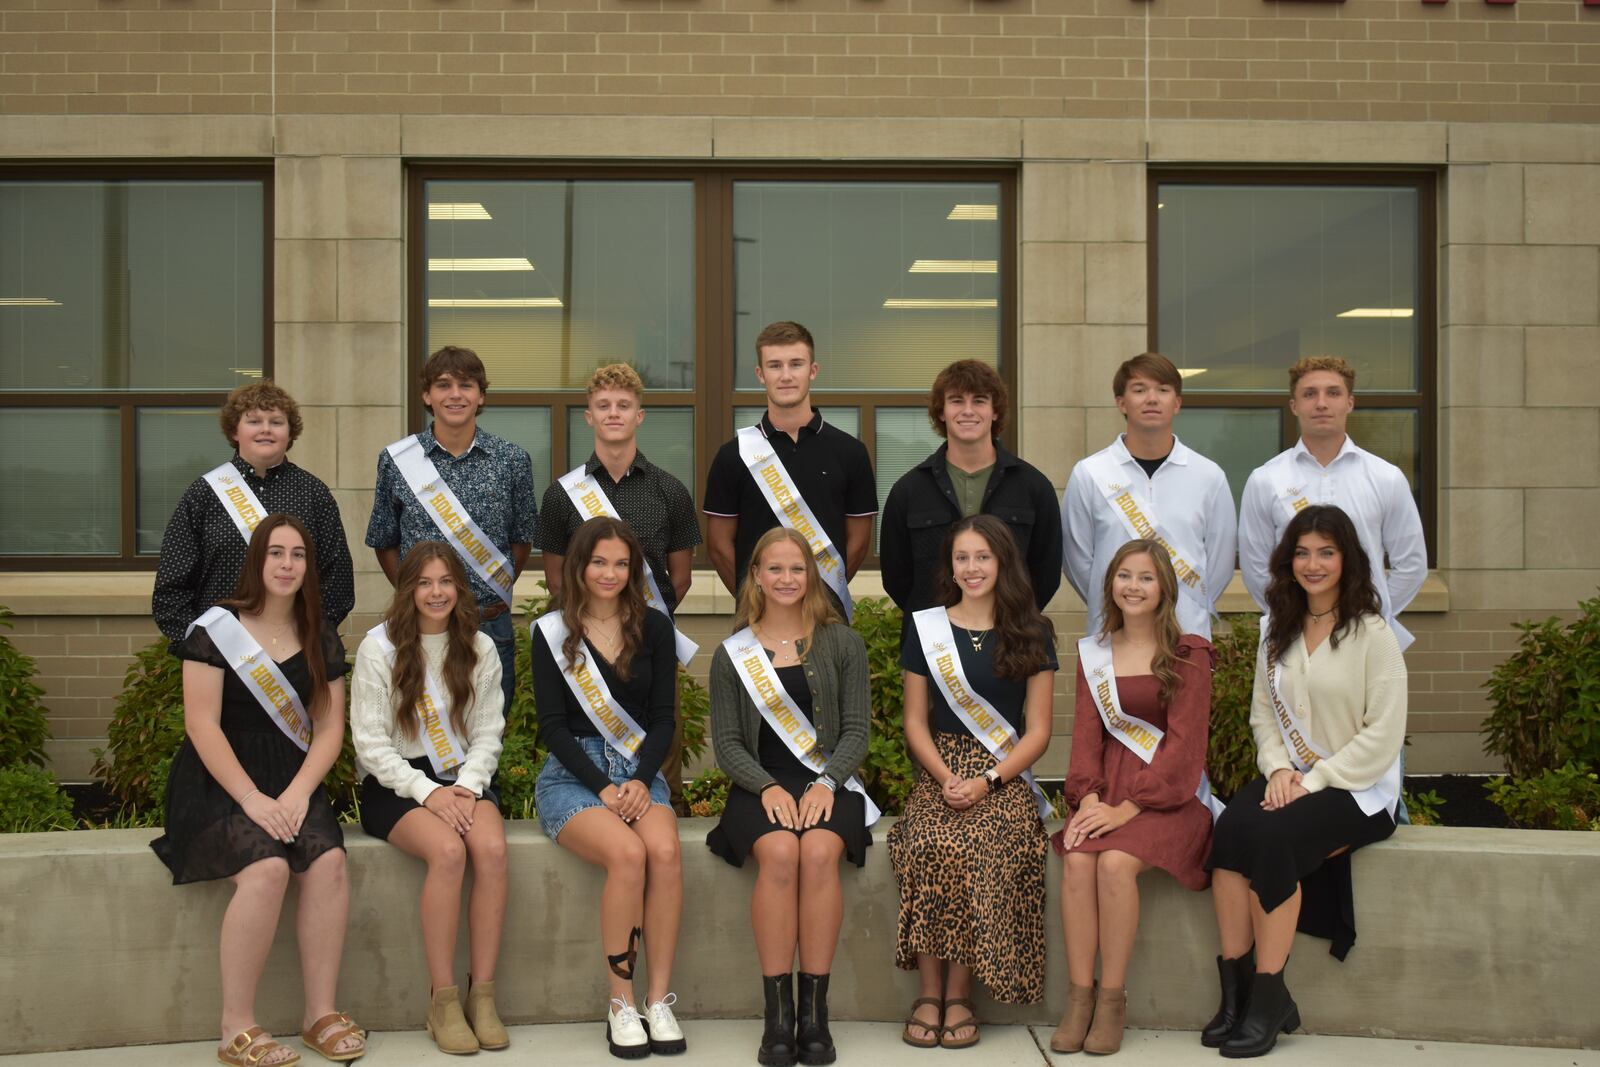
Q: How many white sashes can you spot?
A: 13